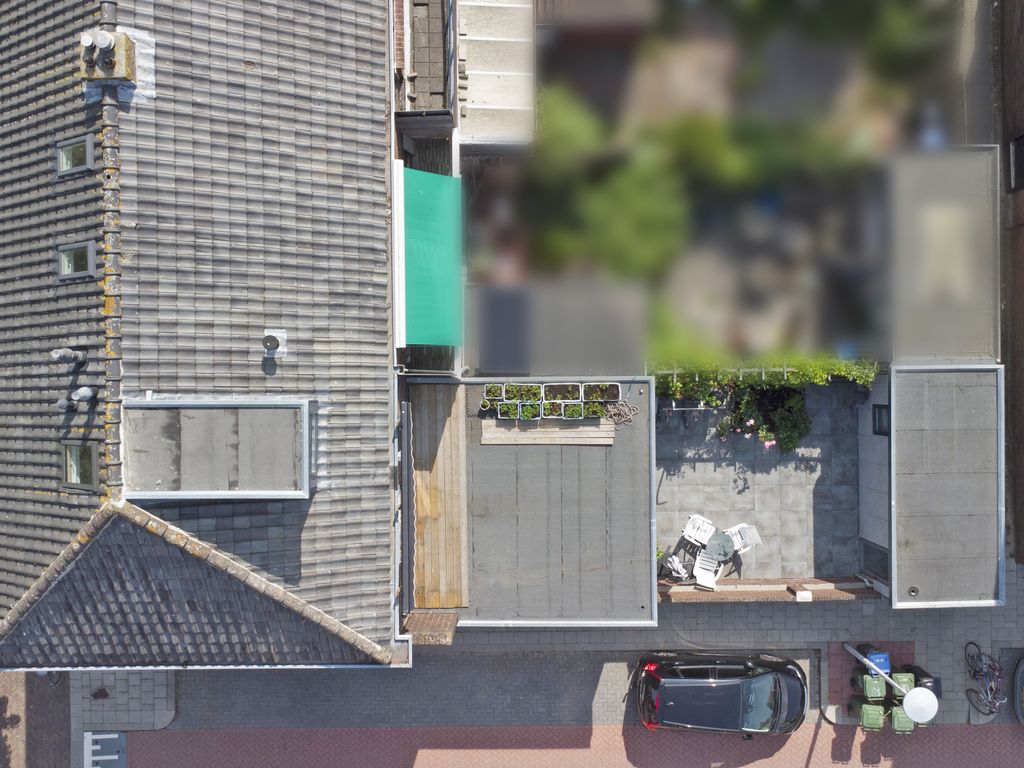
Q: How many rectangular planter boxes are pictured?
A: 9